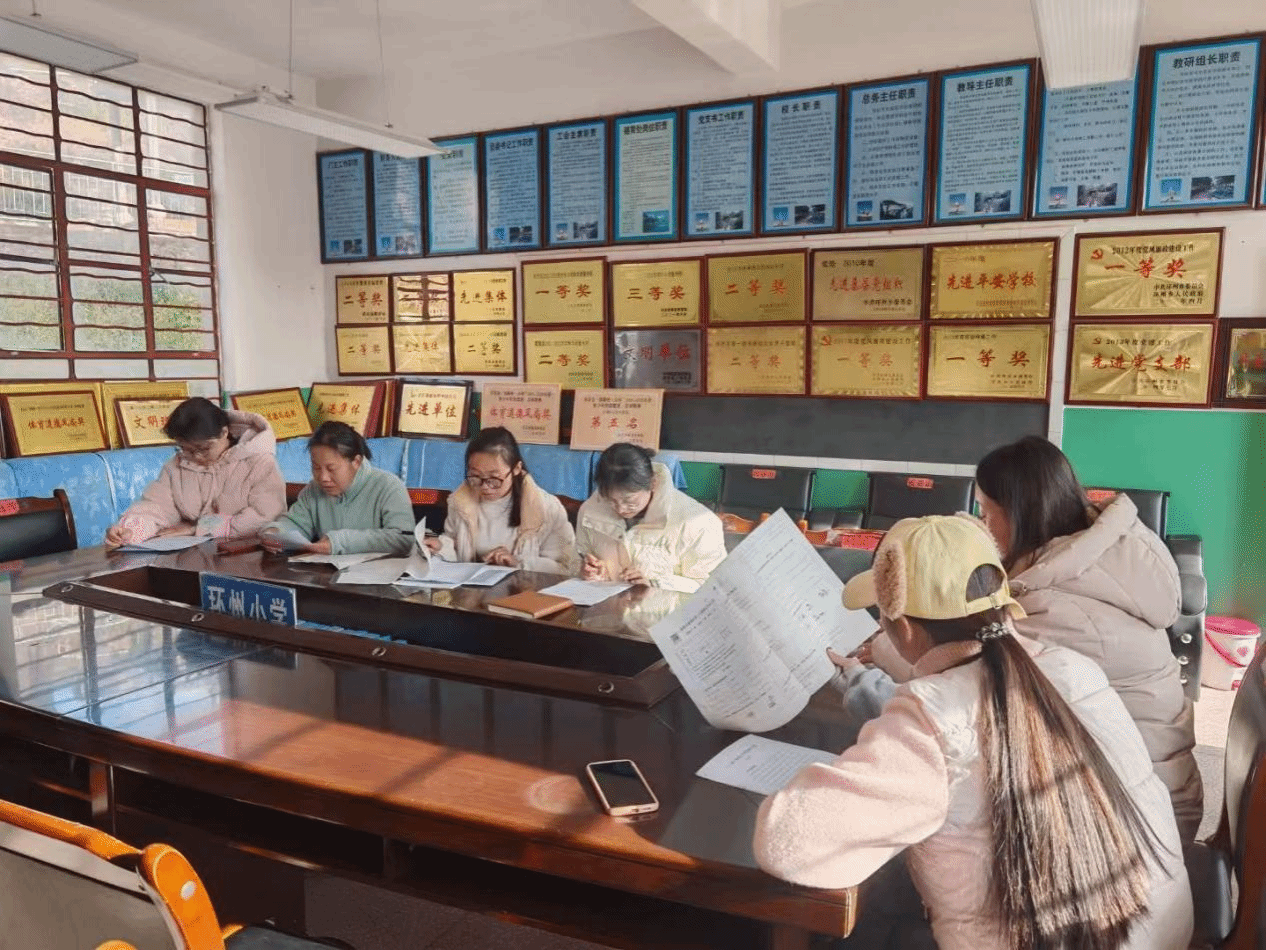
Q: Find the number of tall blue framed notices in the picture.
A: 12